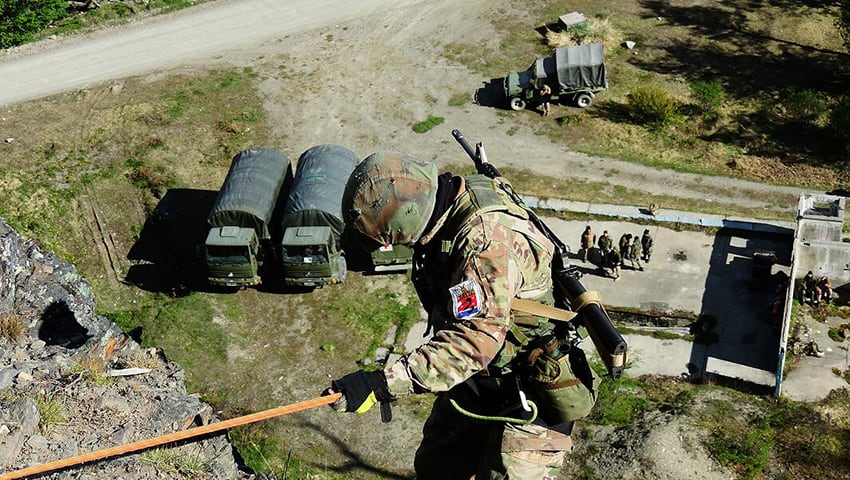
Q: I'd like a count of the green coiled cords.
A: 1